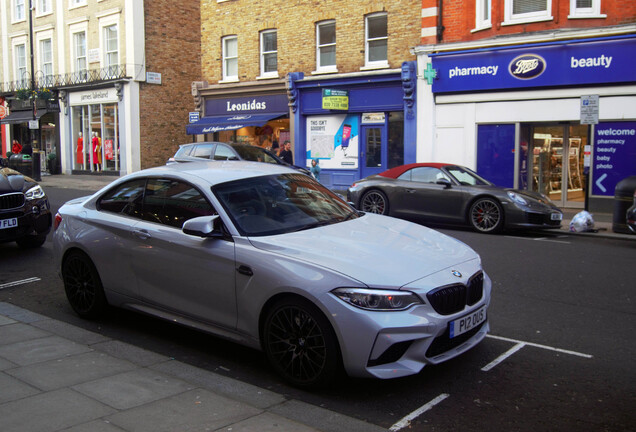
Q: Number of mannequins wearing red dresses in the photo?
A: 2